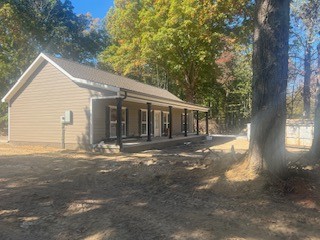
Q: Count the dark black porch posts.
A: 6